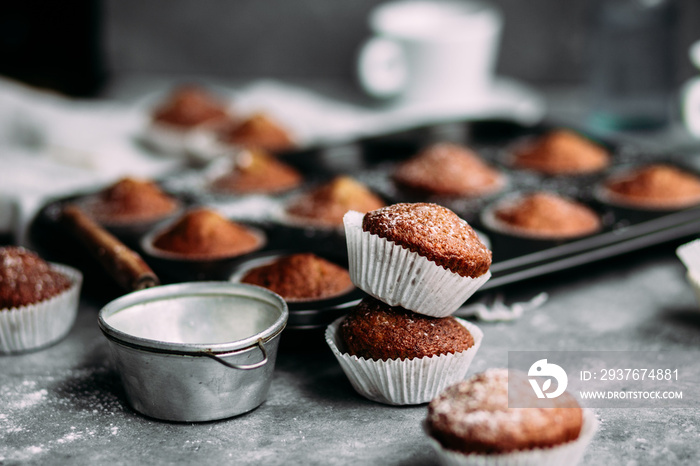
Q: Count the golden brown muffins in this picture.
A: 15